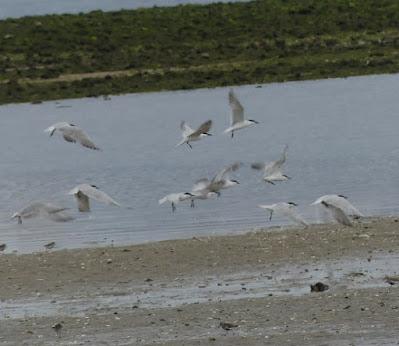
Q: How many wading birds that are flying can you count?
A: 11